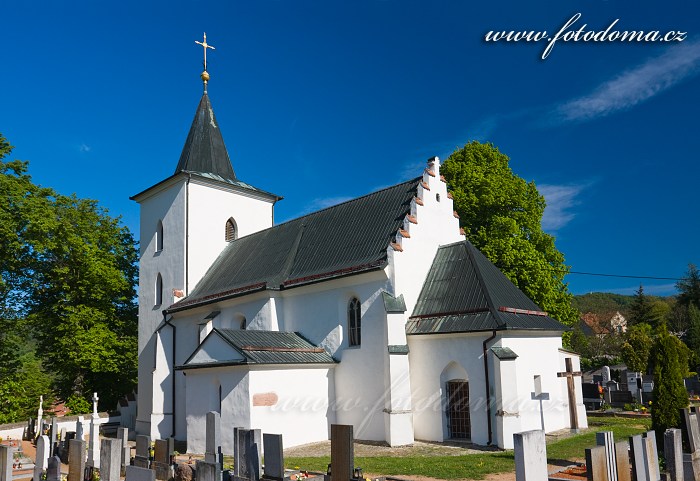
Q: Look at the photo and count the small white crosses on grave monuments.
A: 2